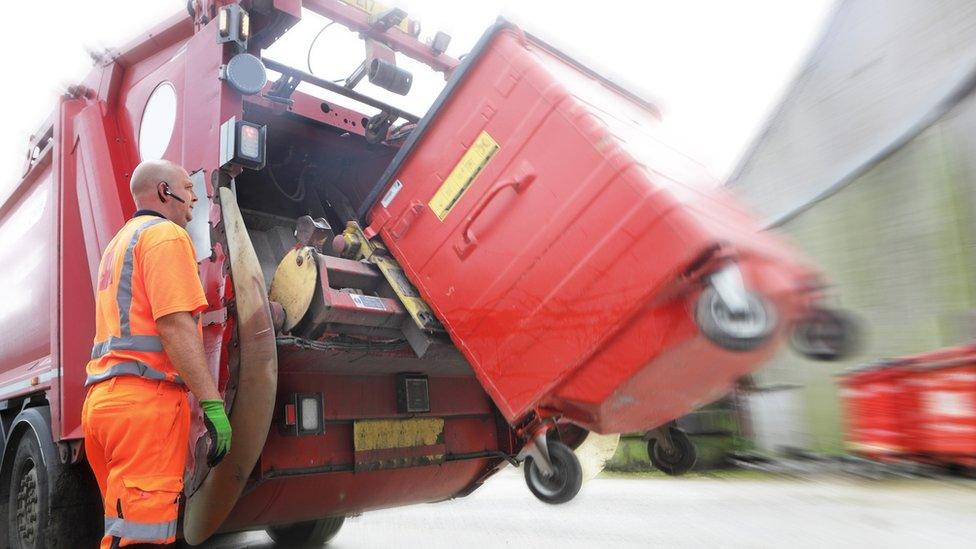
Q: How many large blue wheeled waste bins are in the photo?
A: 0